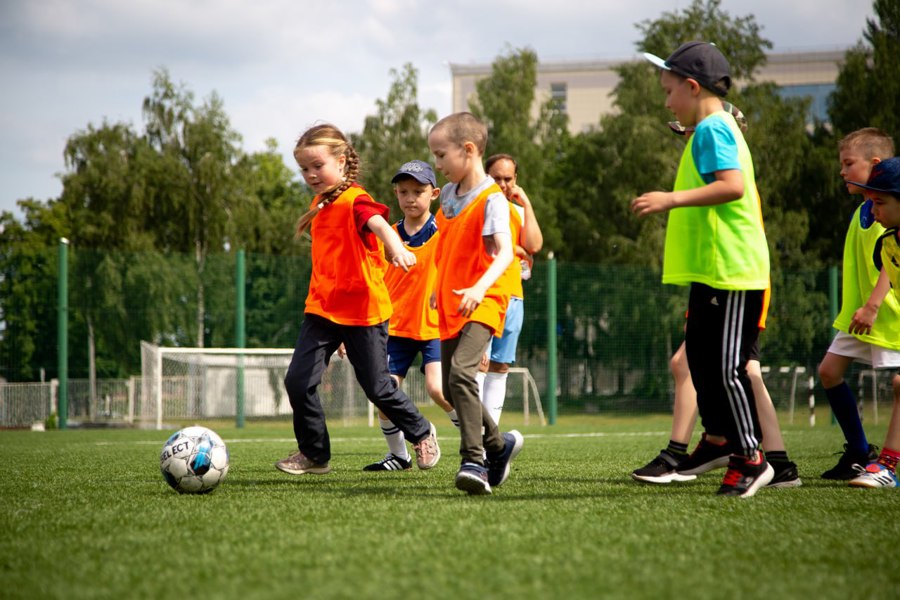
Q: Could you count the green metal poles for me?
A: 4